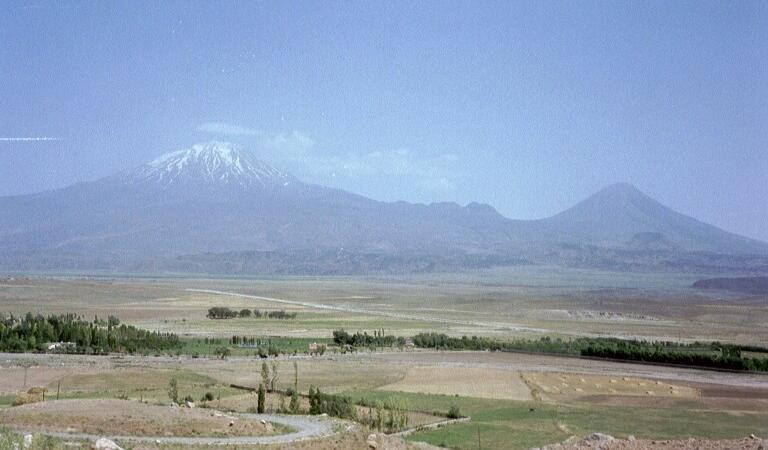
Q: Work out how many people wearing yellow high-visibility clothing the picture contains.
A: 0